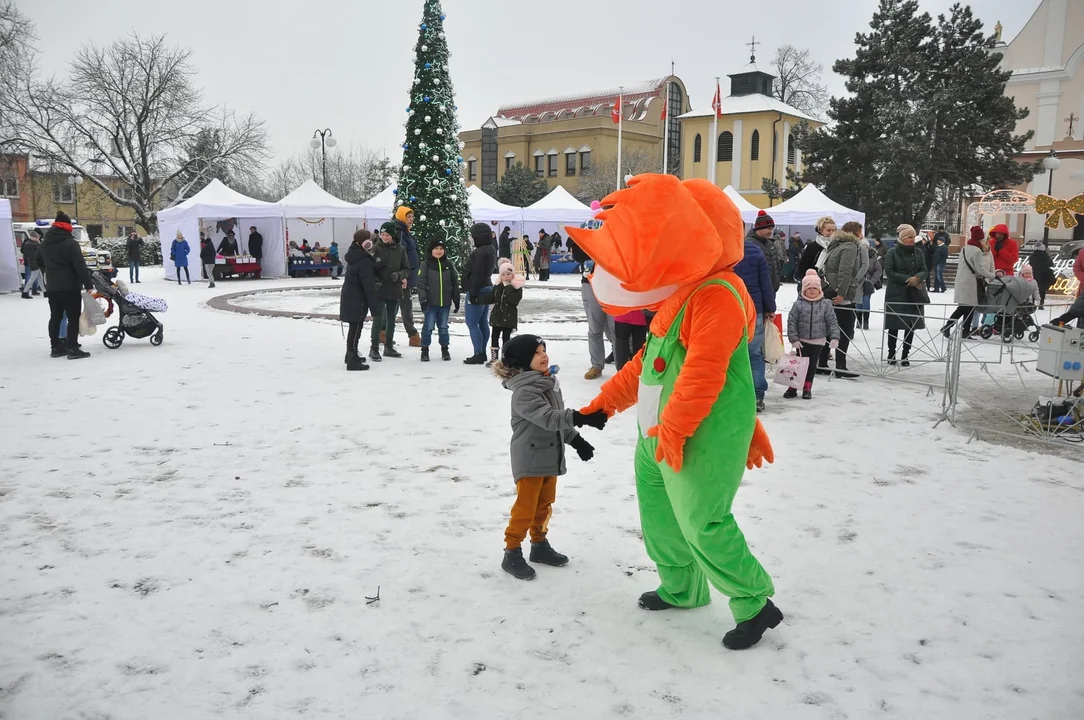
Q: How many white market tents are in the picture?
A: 8